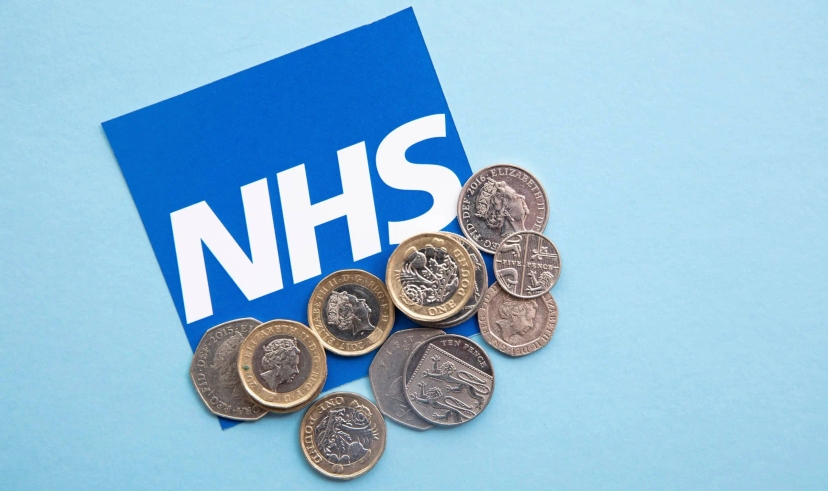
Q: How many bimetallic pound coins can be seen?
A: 4